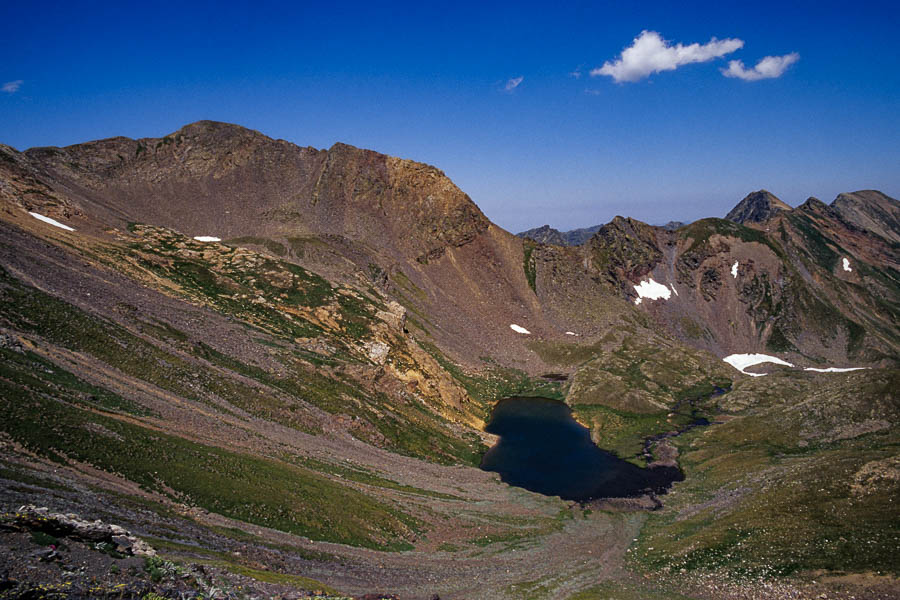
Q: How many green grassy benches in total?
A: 0